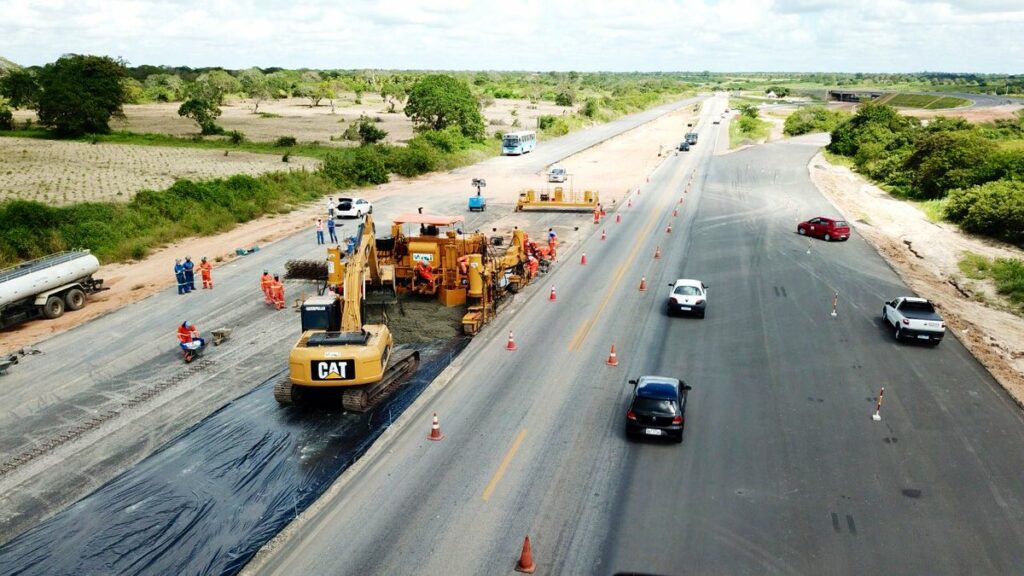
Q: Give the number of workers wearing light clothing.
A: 2